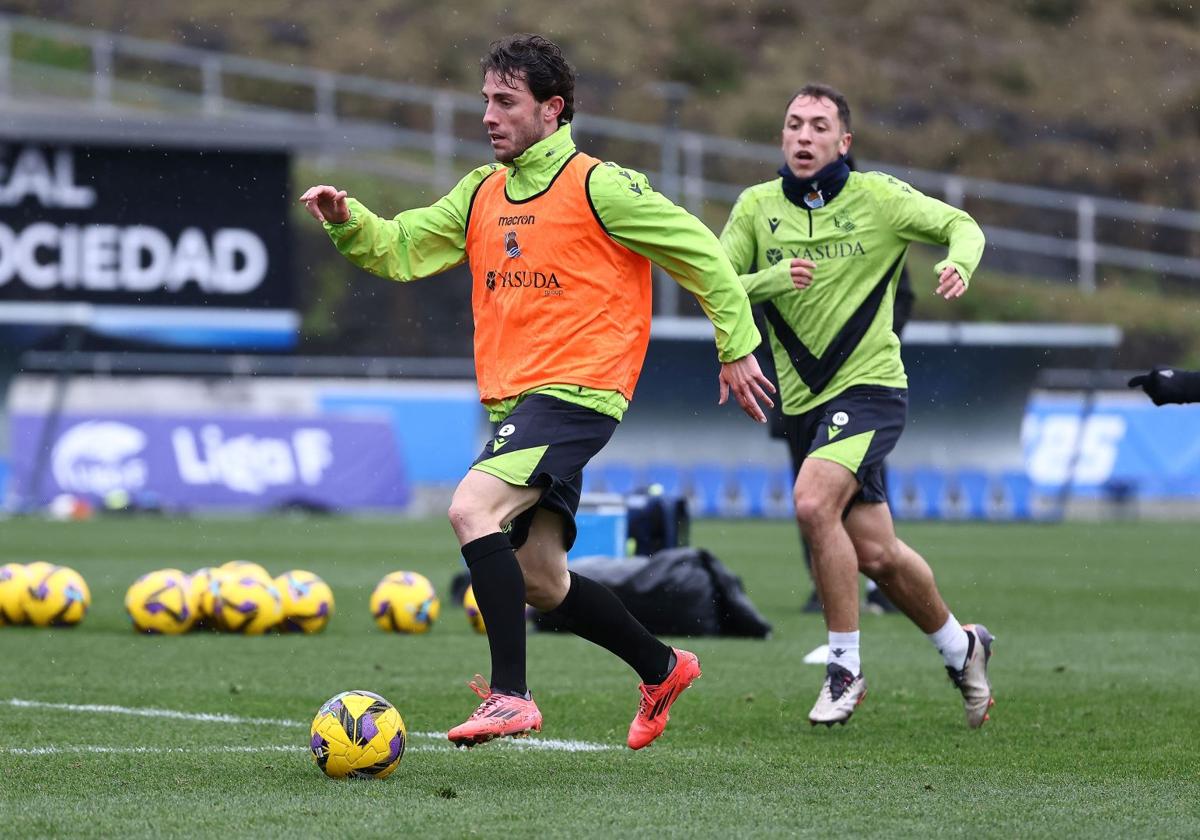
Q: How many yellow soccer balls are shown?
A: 11